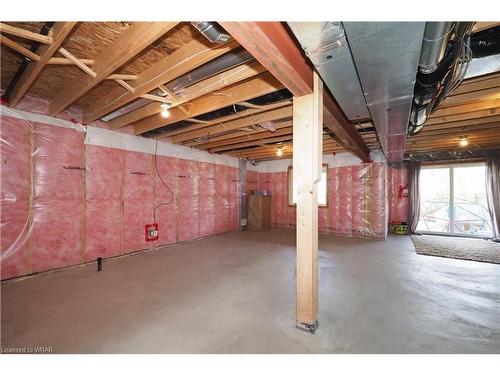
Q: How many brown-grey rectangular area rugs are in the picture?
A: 1